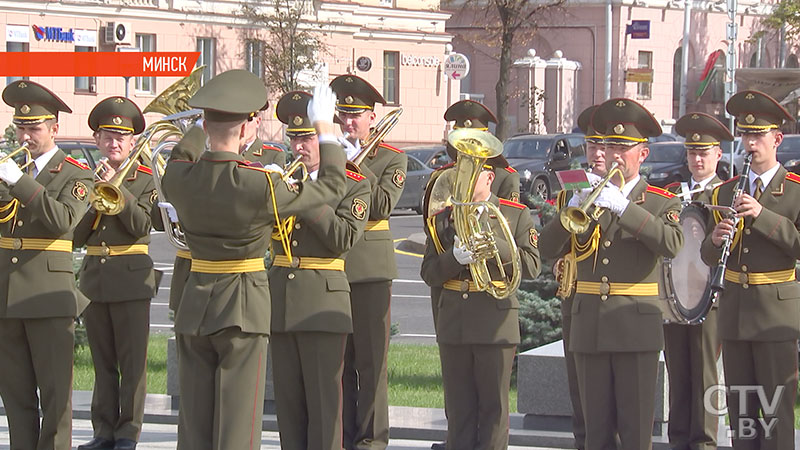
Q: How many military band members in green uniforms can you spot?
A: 12